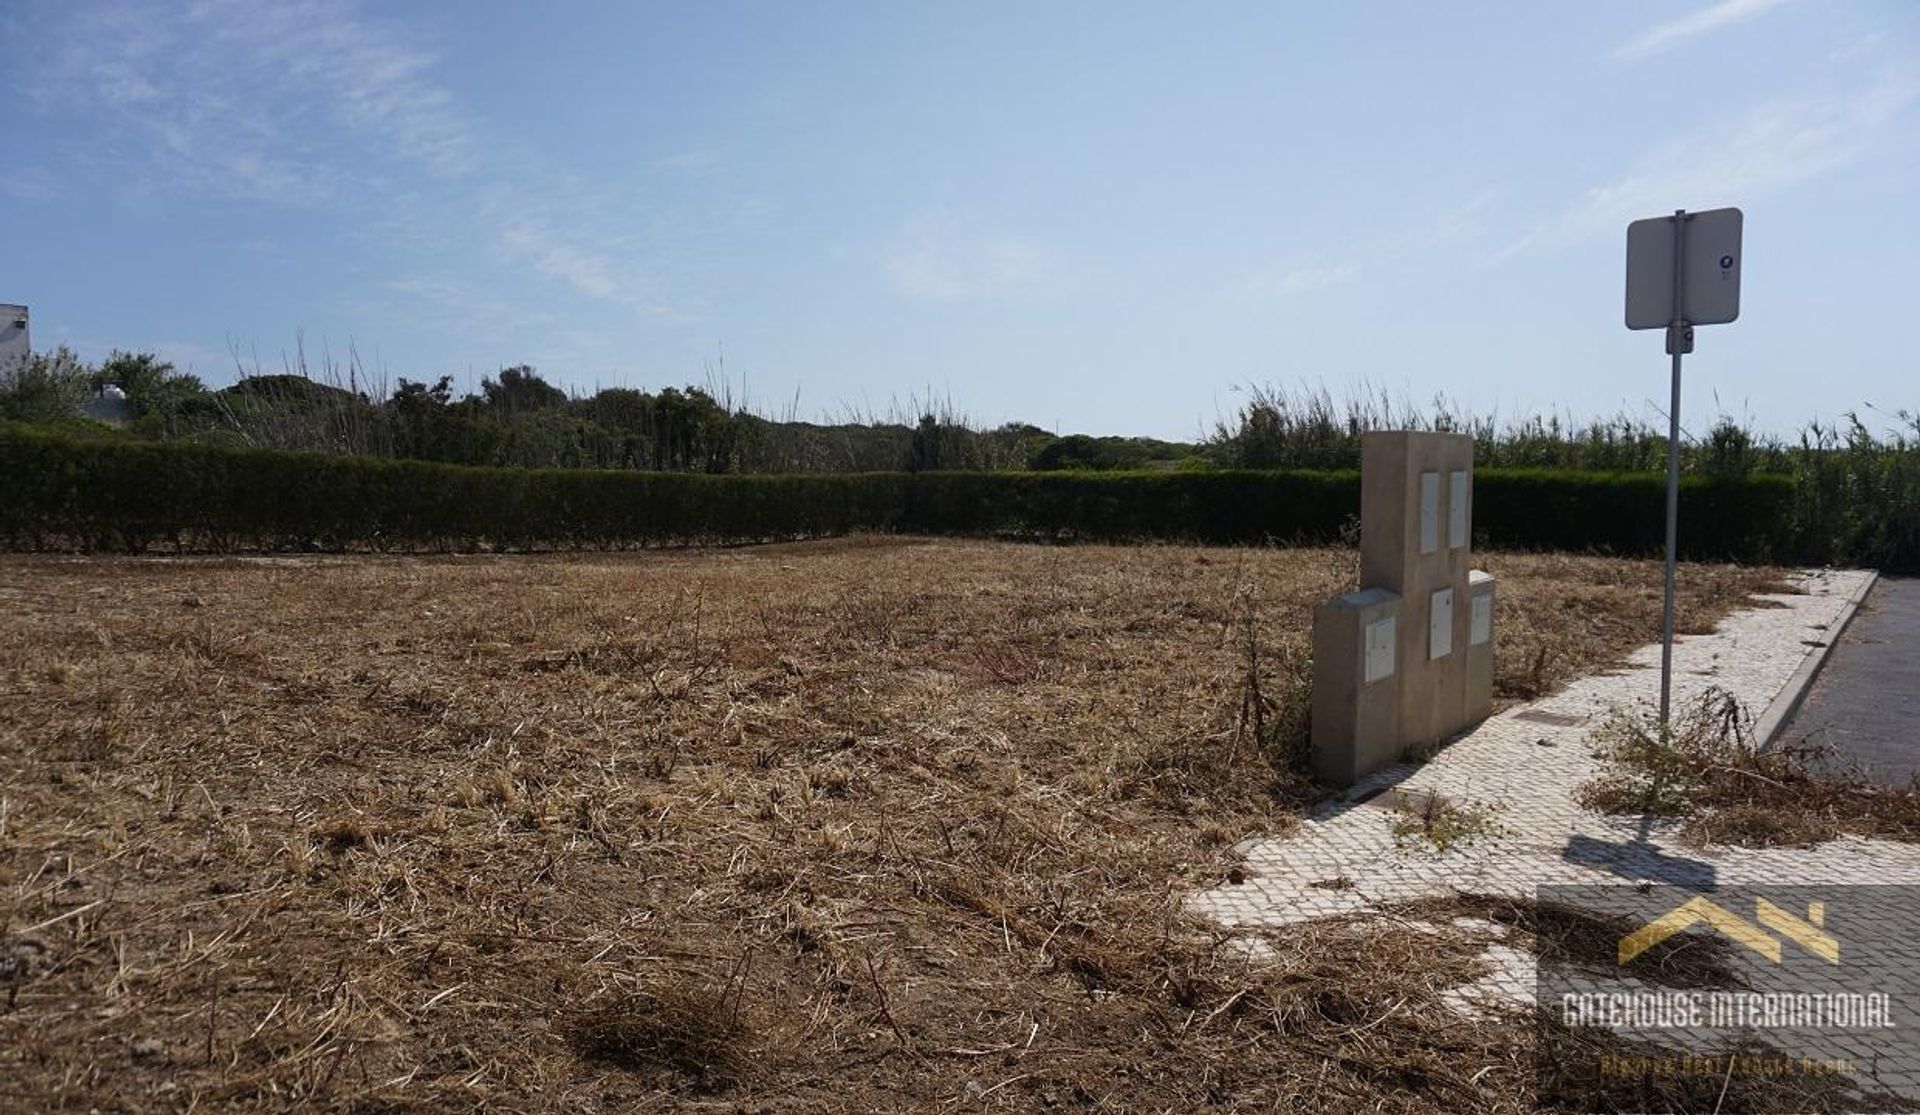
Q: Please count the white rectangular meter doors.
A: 5